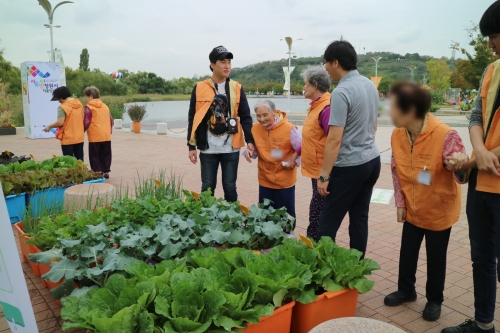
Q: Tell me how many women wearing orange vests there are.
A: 5